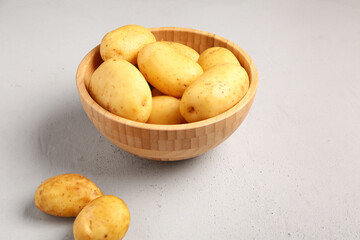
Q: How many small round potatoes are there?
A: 9